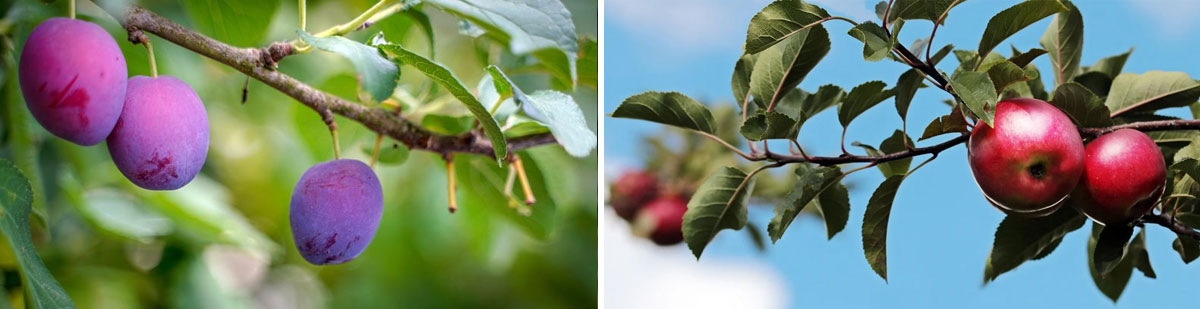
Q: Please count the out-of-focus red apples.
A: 2